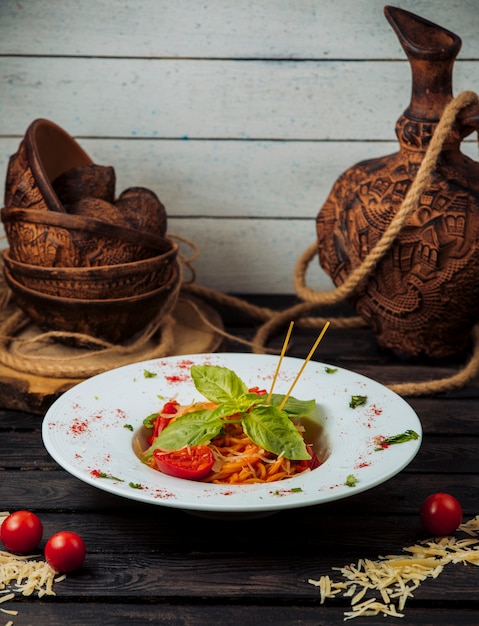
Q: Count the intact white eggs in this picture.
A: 0